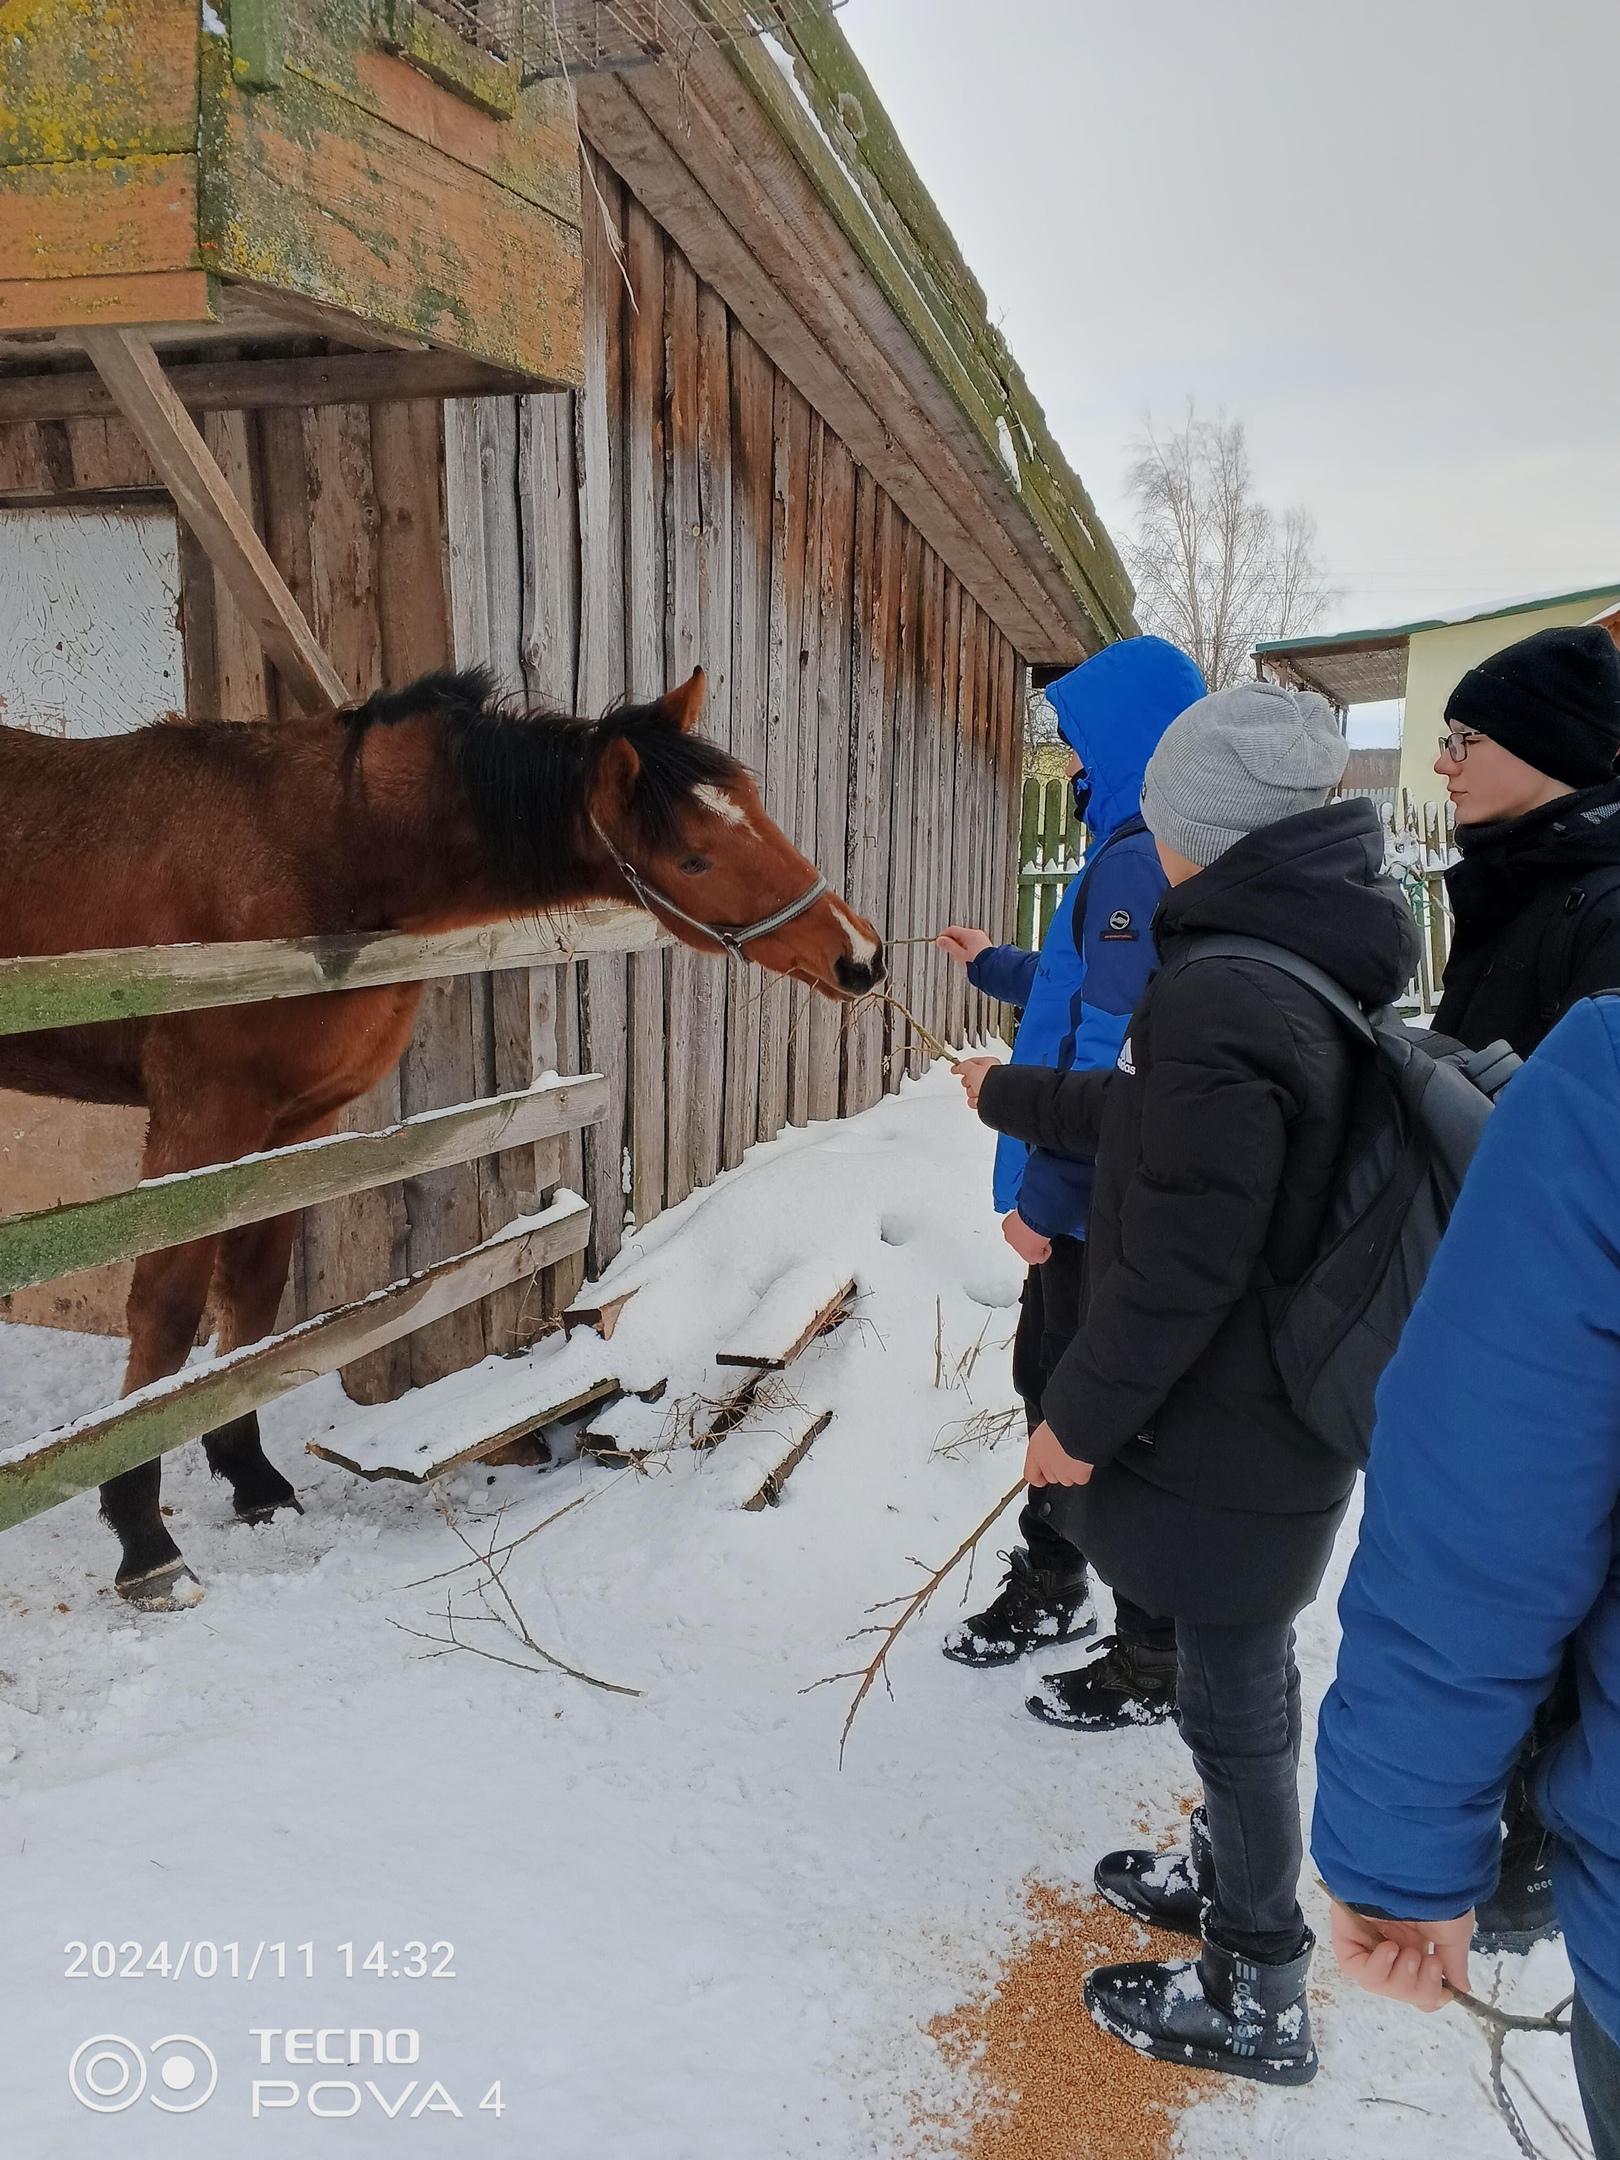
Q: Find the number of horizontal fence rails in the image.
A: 3